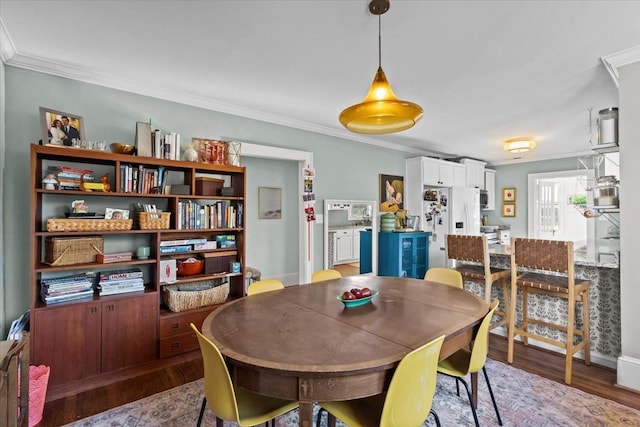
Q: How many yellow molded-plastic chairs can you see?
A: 6